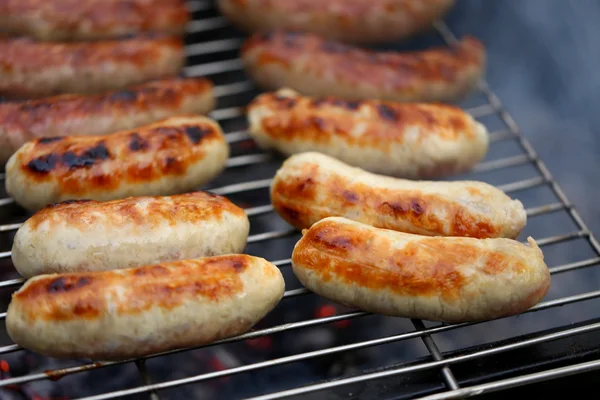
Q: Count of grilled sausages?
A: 11